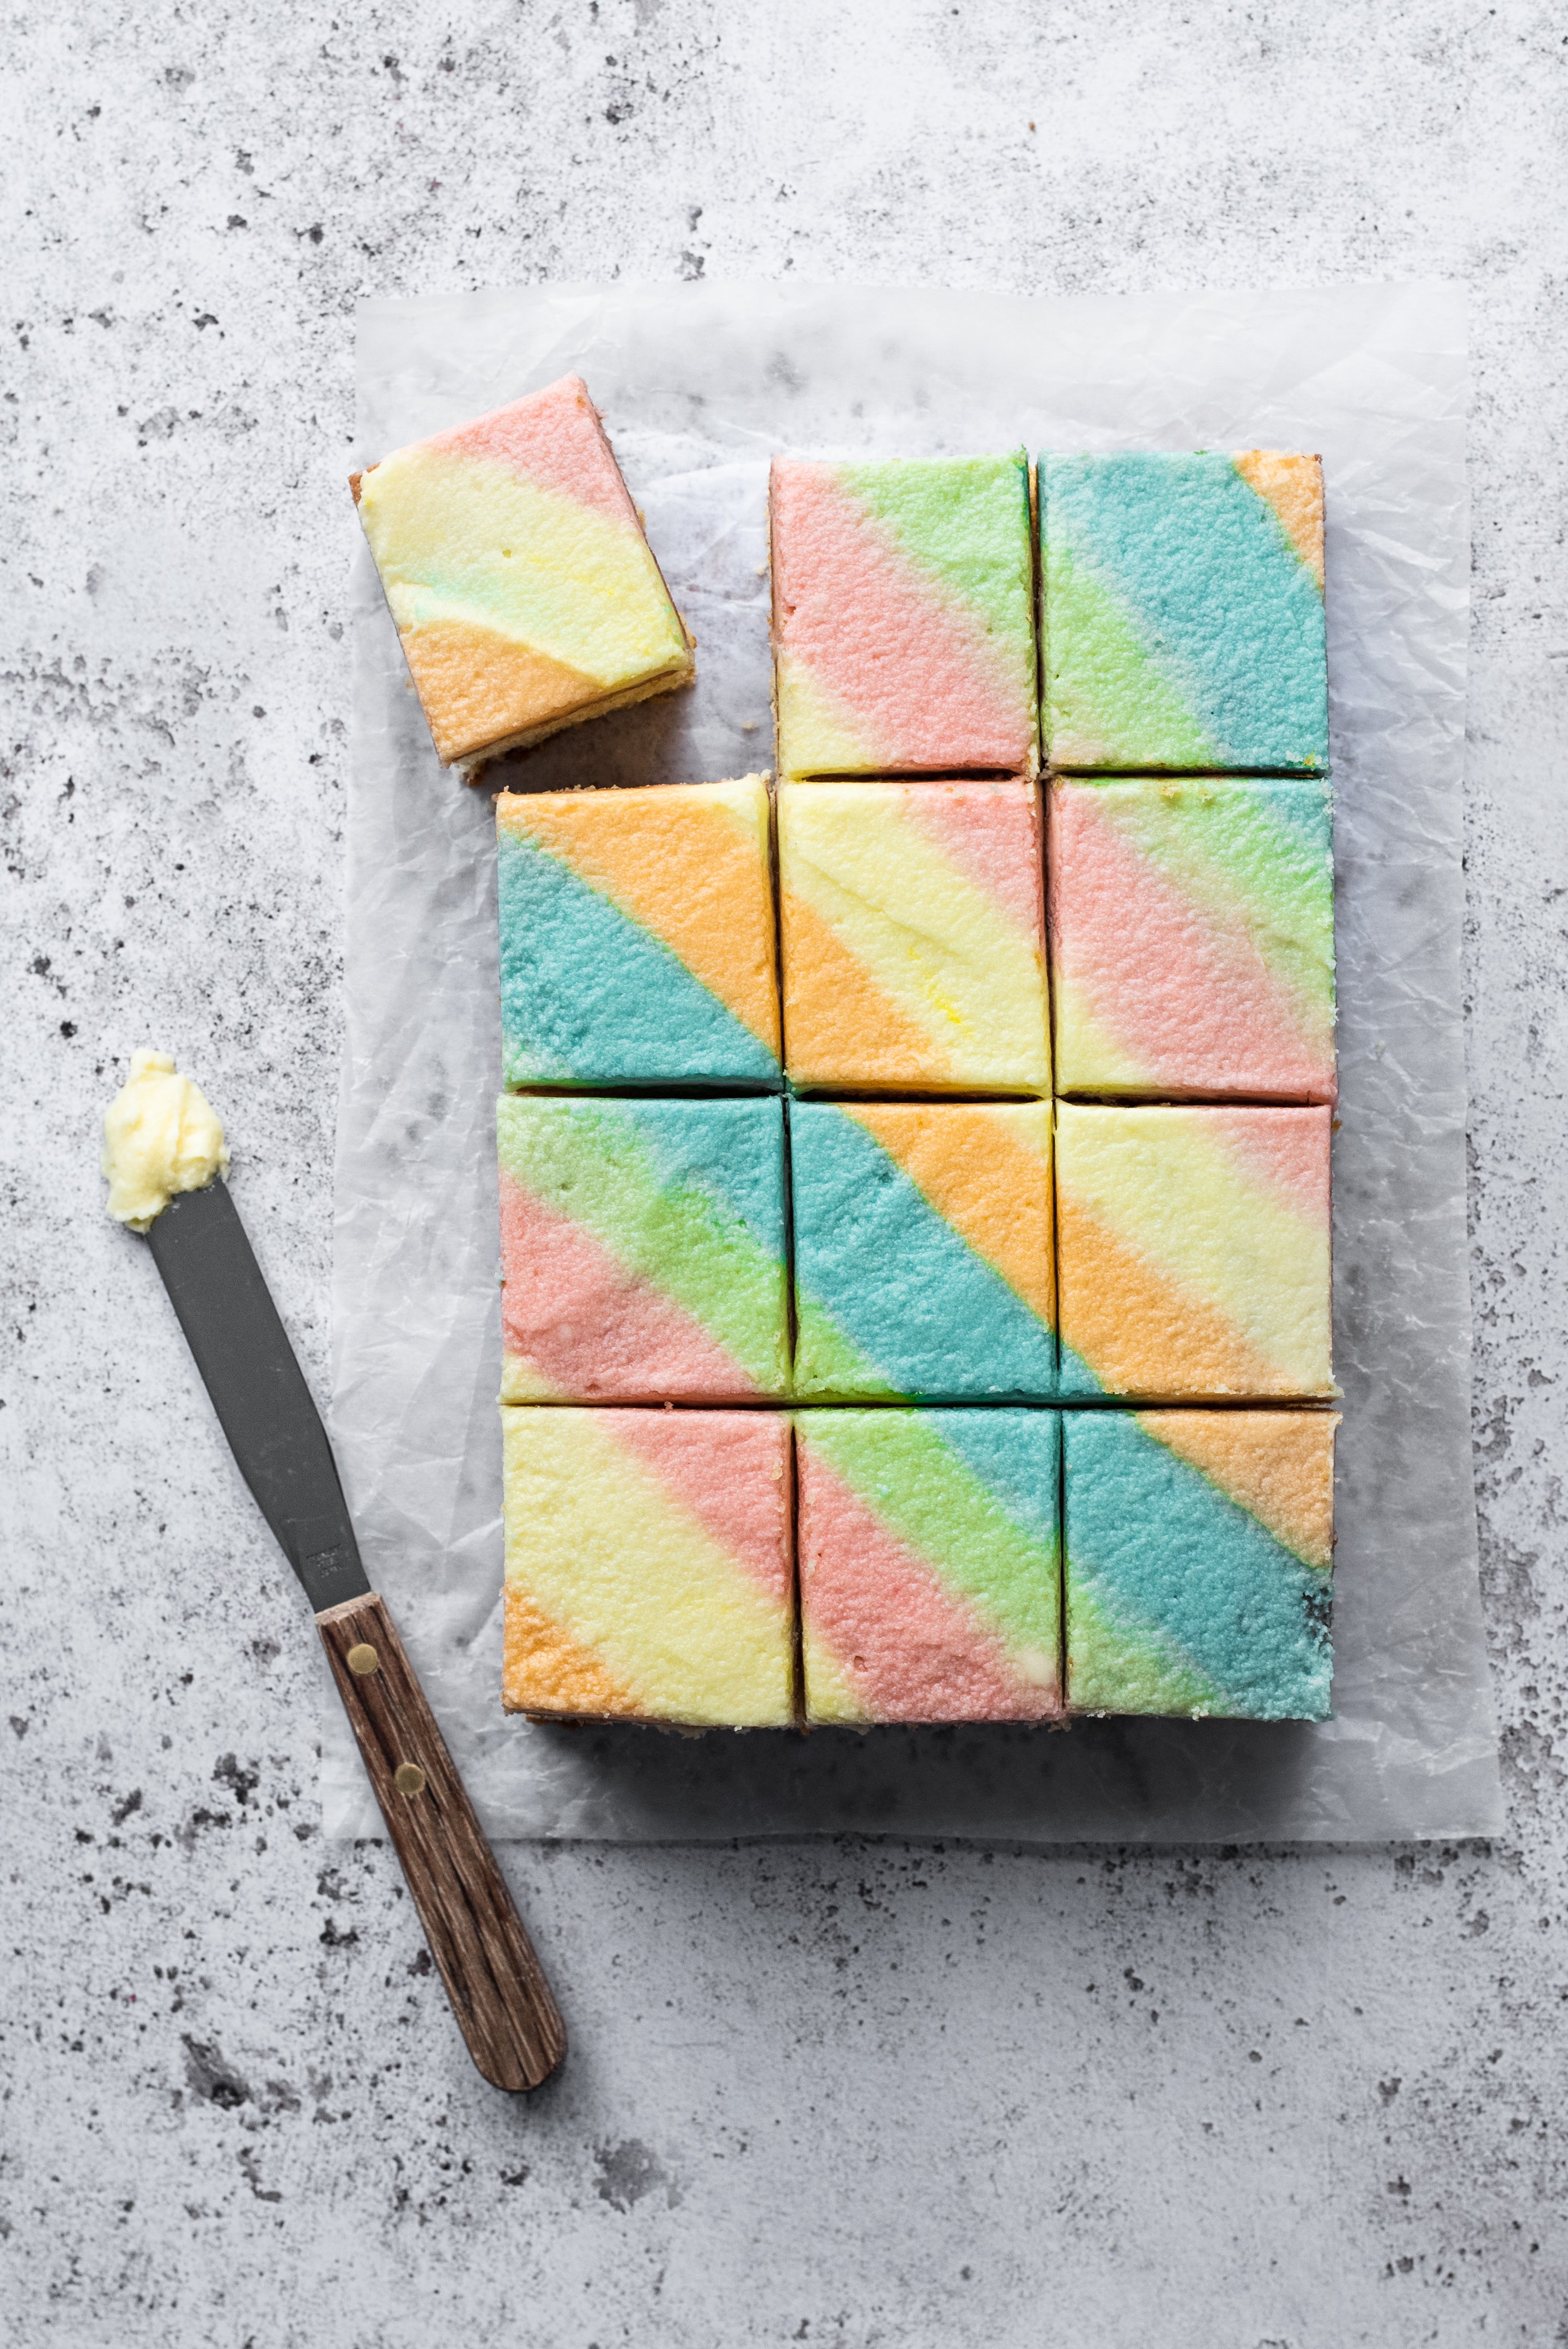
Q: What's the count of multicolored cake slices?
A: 12